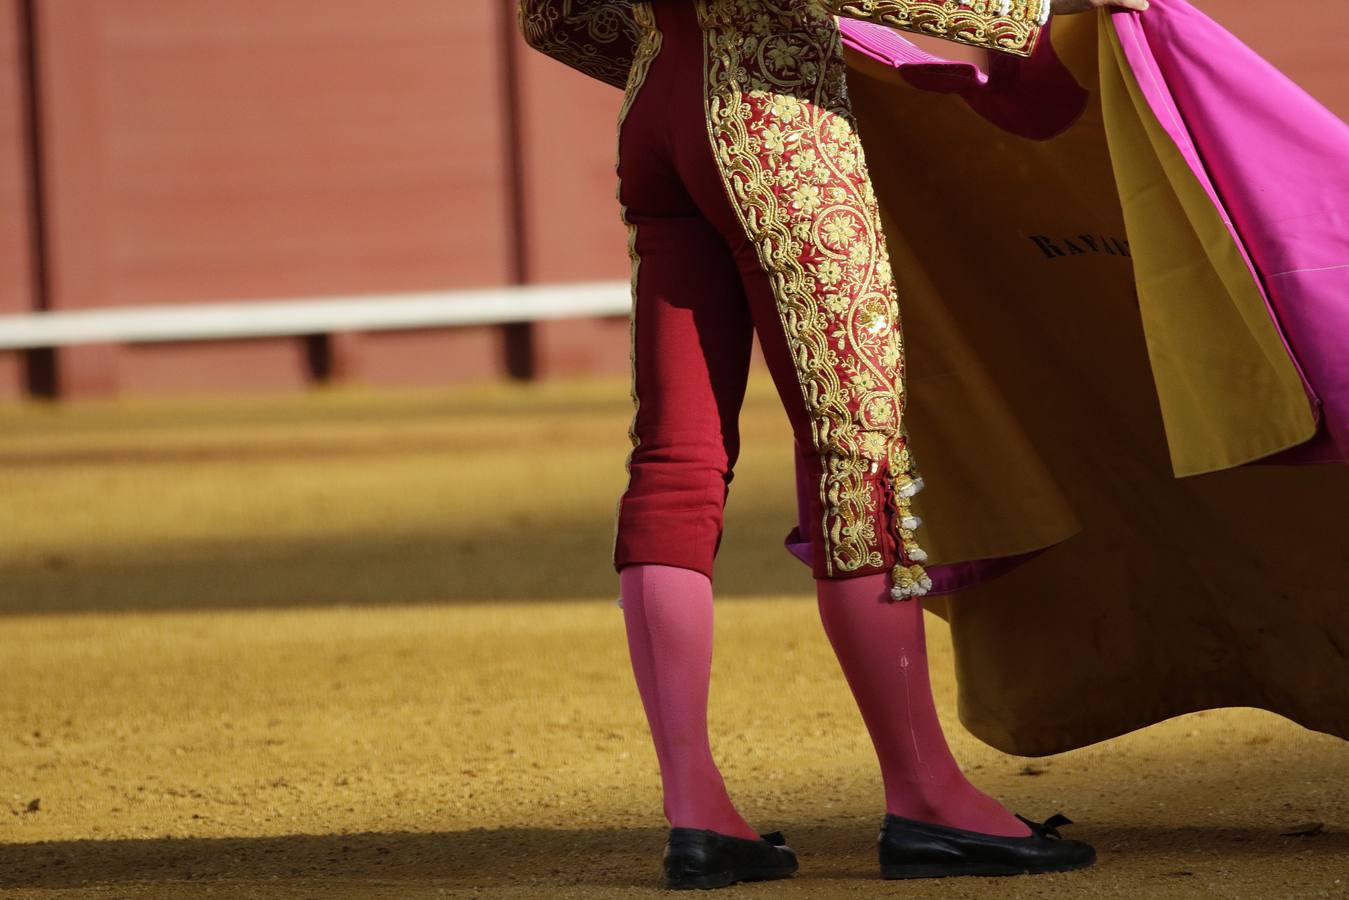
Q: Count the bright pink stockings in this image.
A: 2